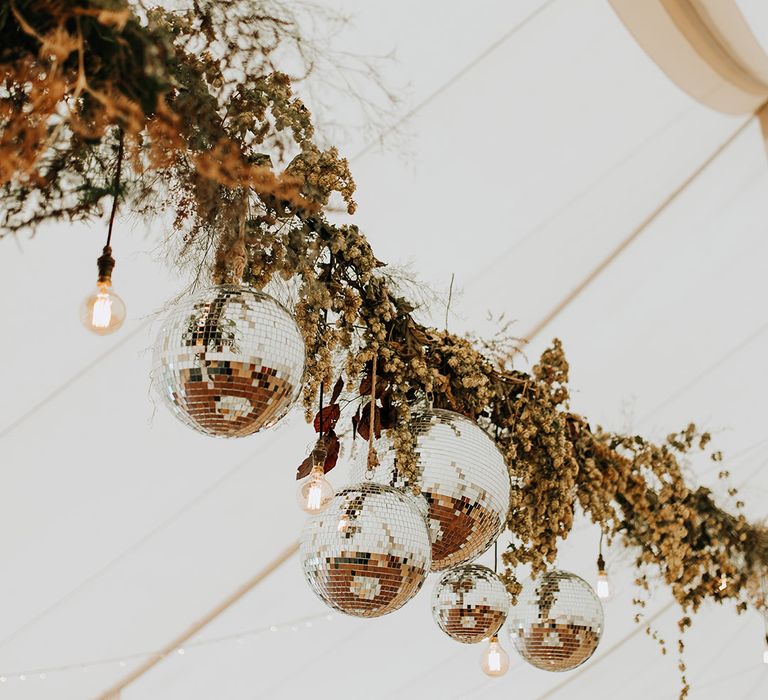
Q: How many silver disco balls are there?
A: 5